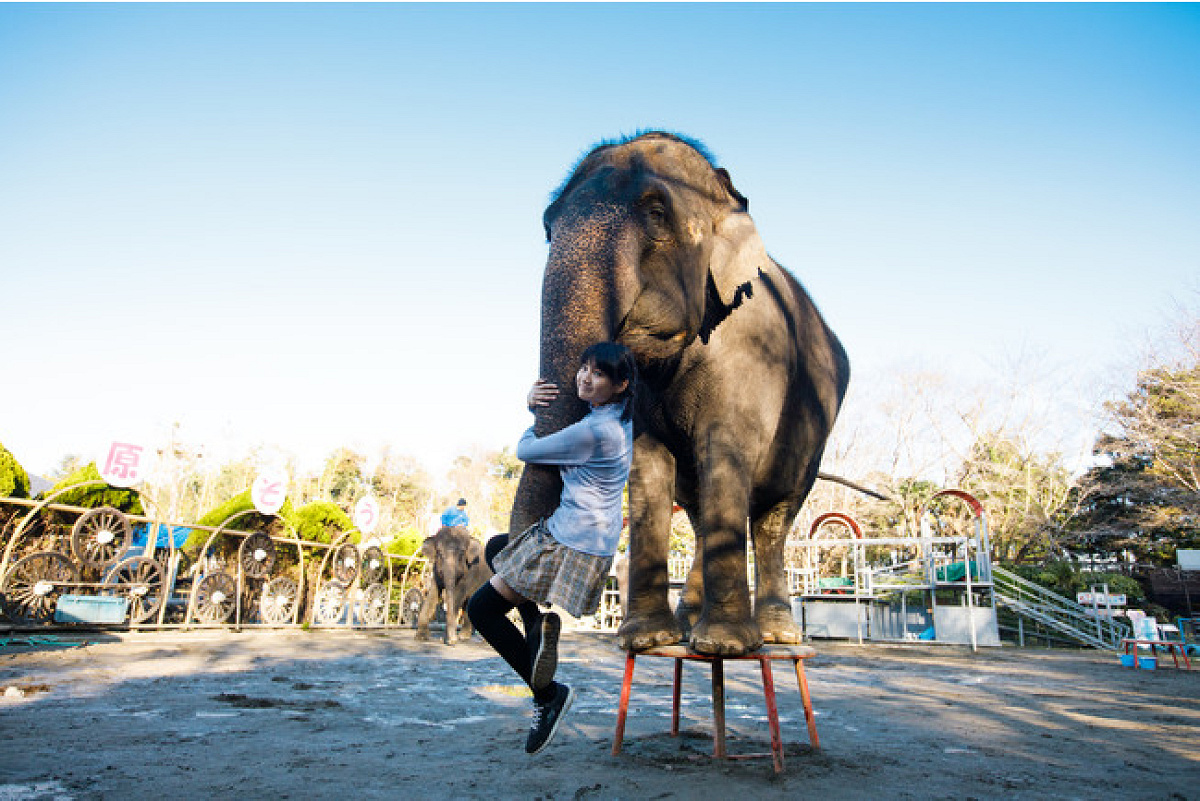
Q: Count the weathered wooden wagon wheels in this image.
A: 11